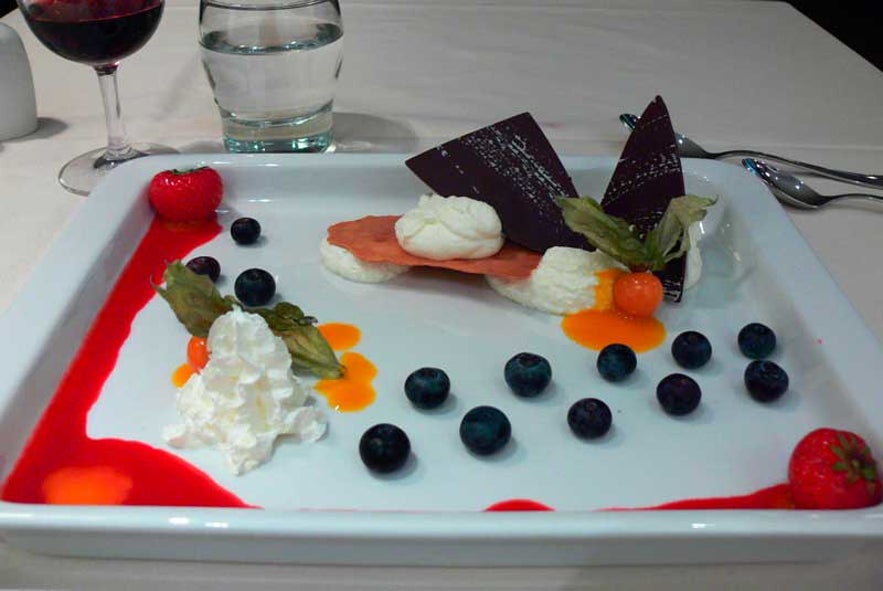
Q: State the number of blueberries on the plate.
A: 13